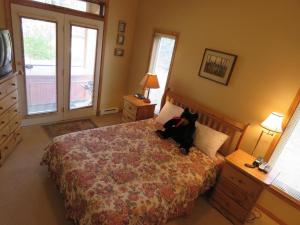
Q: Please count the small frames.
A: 3